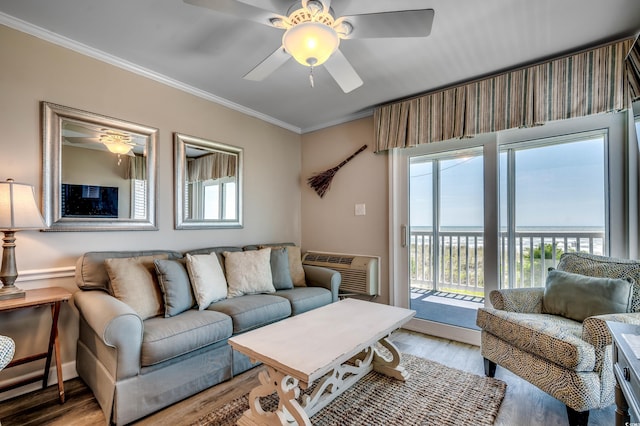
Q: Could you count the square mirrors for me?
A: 2